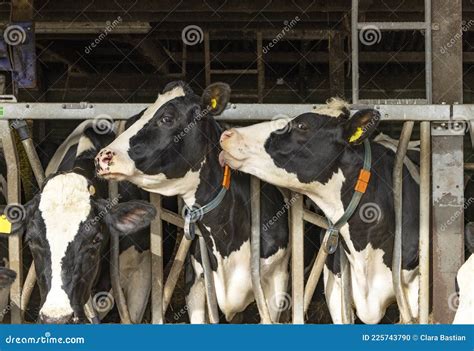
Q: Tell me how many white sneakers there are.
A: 0